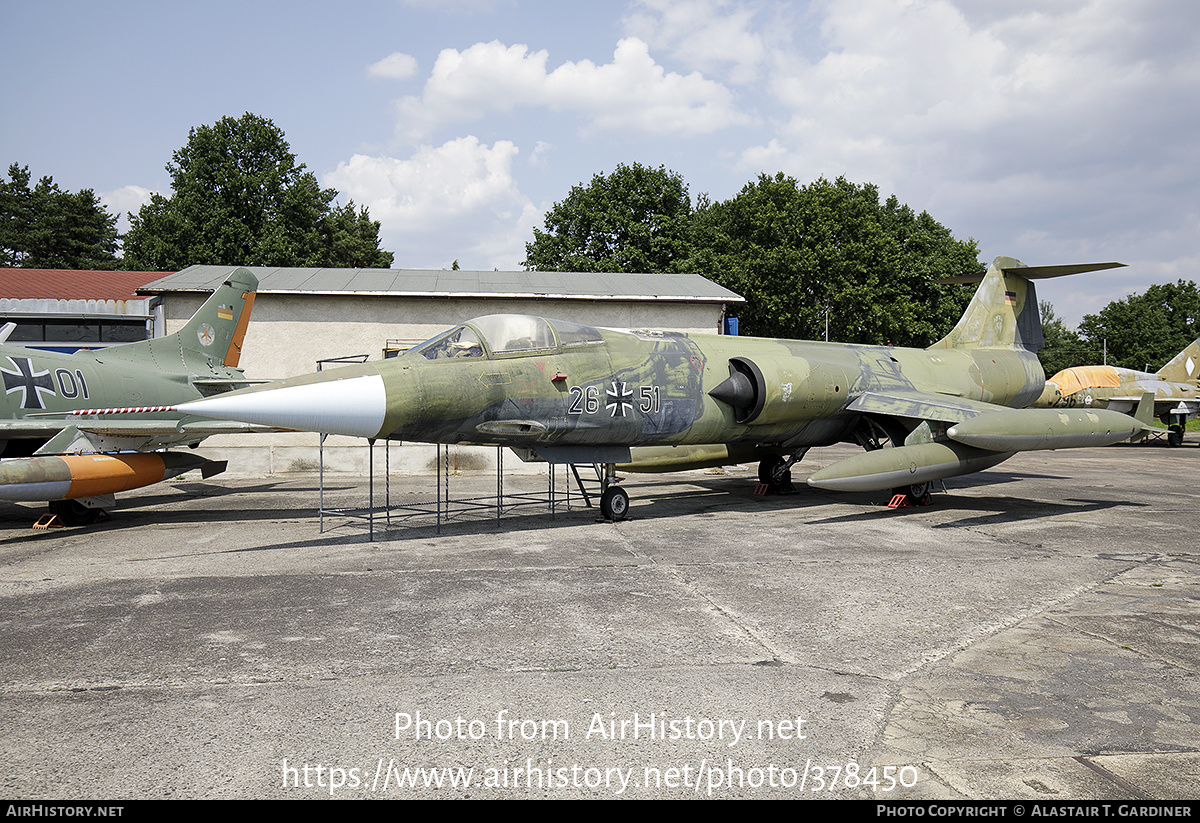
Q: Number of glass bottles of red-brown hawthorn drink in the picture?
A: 0